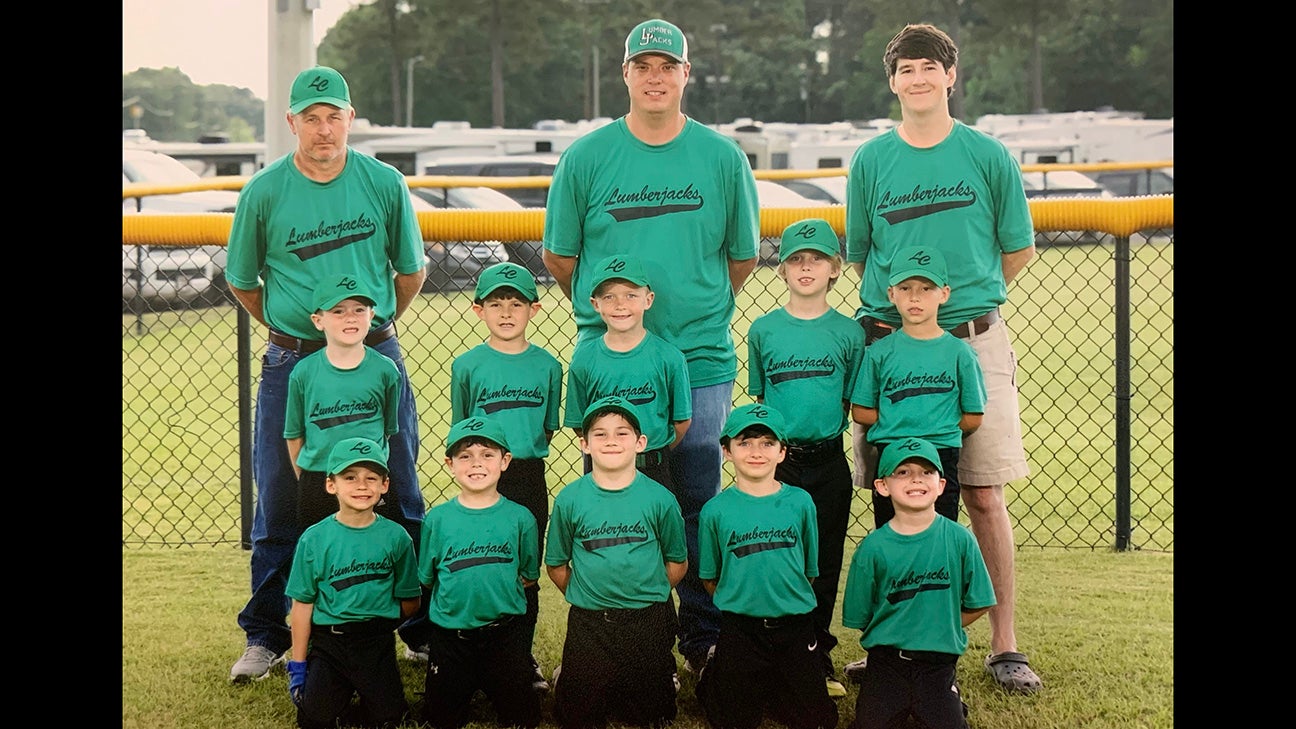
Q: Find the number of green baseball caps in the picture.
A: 12